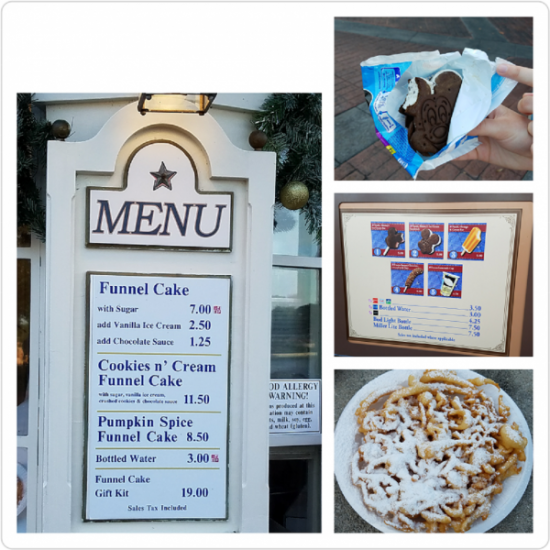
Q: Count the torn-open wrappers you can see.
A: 1